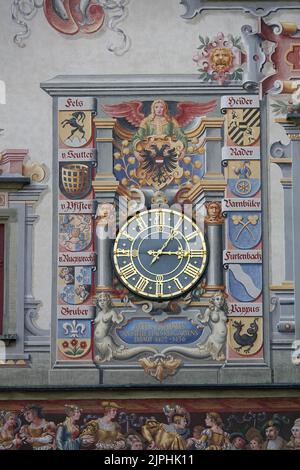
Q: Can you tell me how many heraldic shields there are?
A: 11